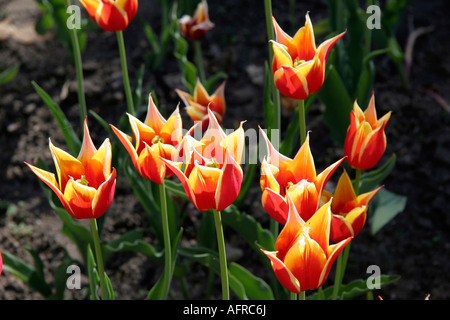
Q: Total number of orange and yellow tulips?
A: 11